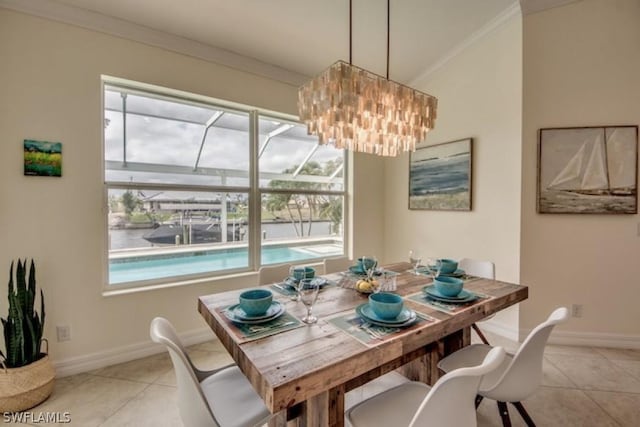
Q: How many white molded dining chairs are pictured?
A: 6